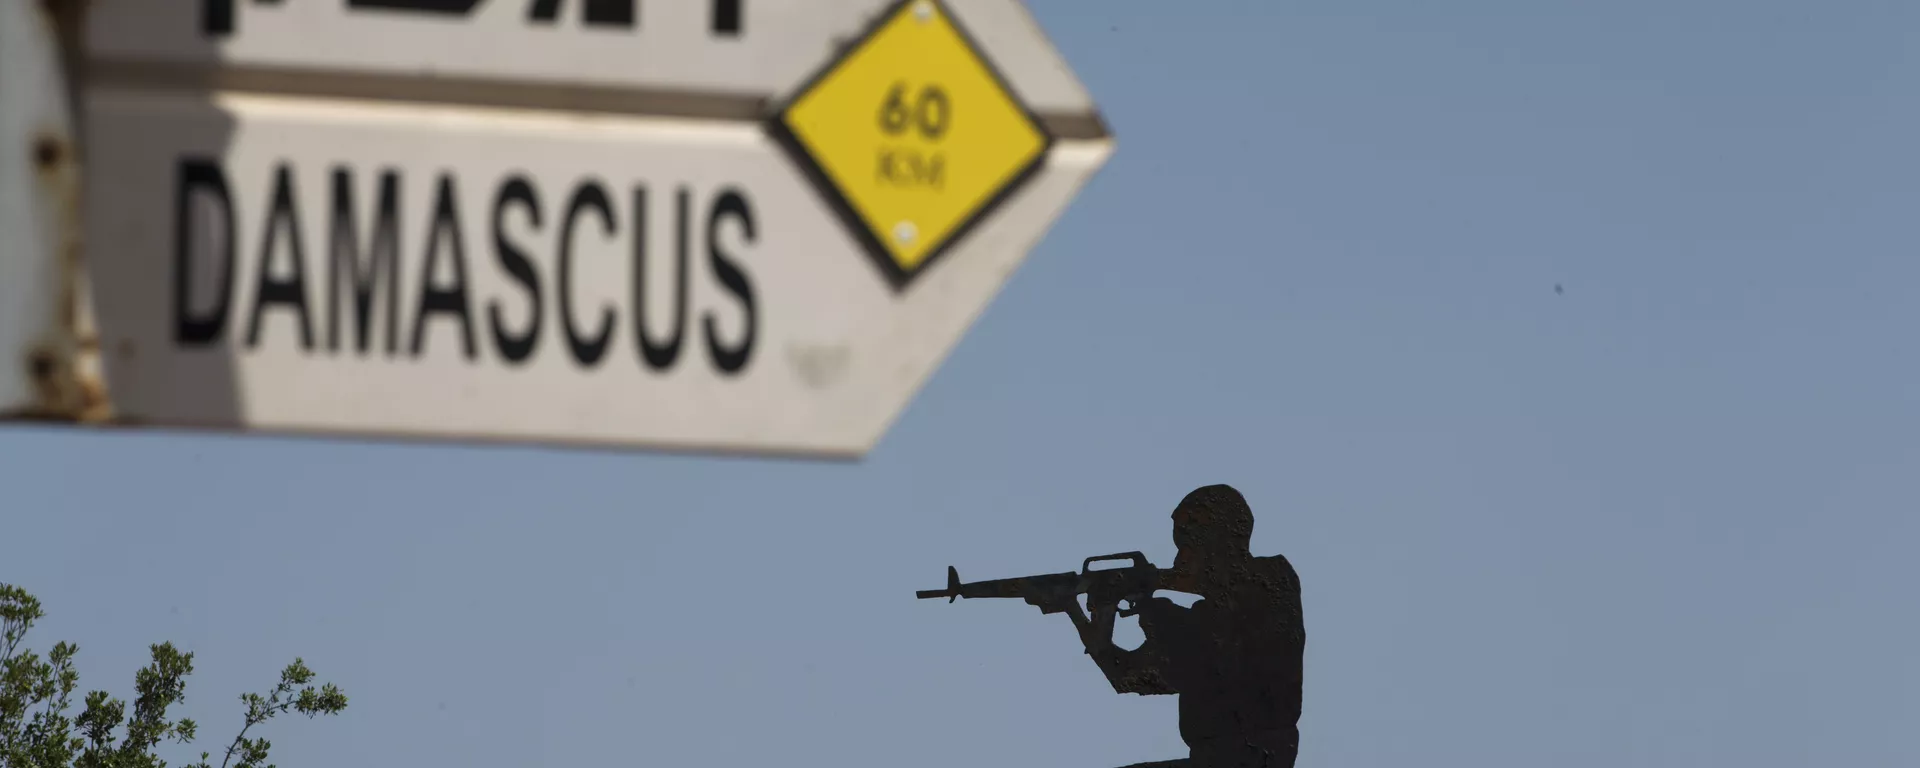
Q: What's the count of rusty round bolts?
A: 2